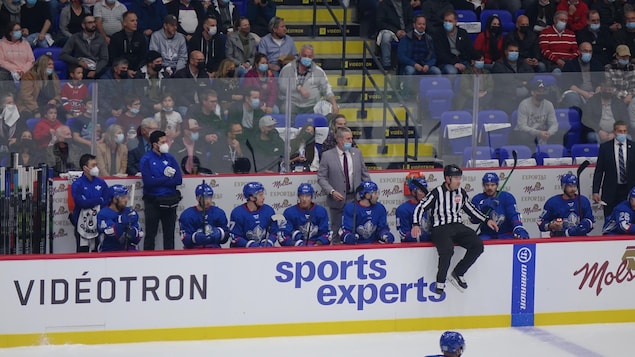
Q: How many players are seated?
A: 9